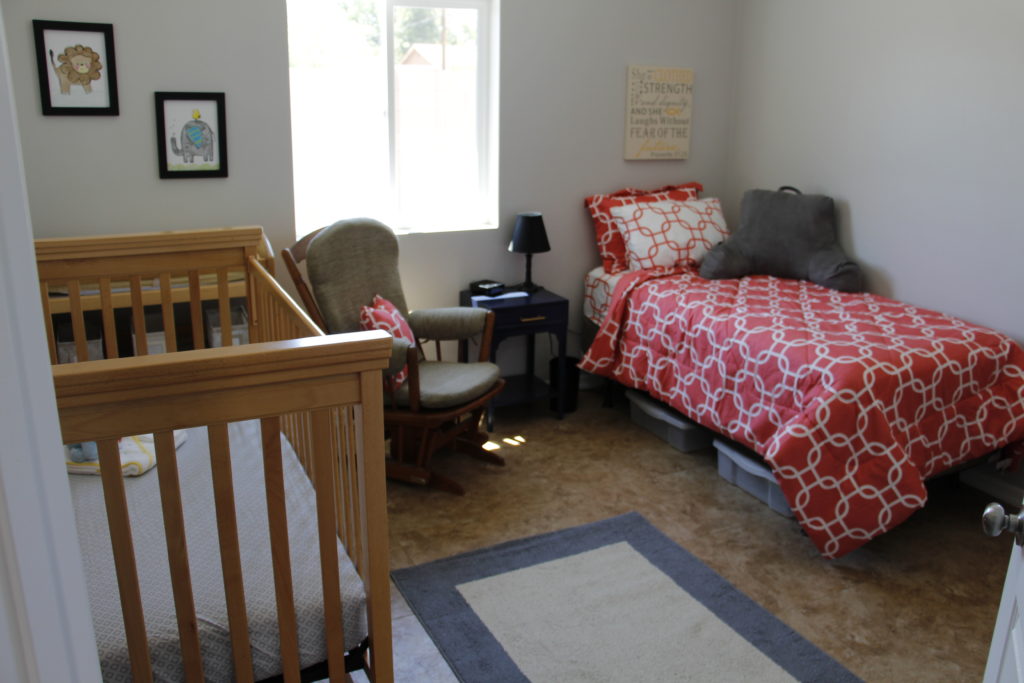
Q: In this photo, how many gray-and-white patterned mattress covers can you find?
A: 1